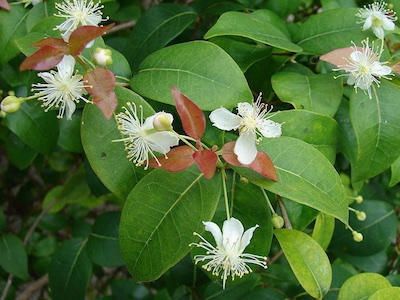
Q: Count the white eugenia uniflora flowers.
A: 7